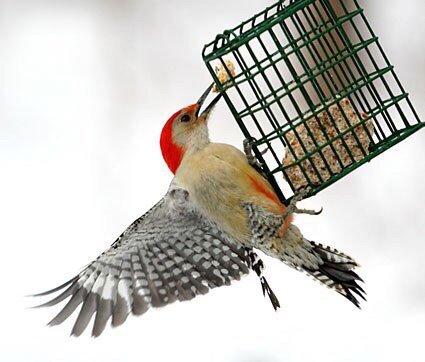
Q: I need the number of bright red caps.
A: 1